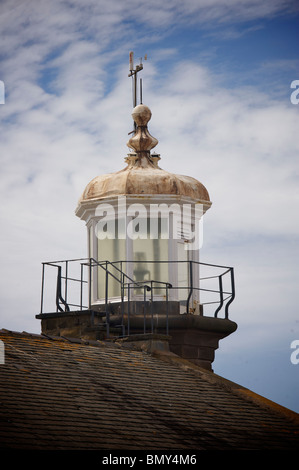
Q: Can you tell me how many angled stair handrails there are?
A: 2